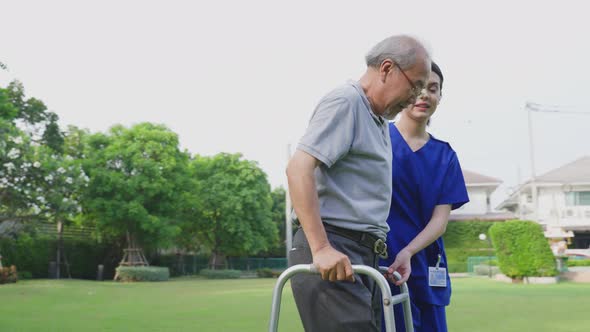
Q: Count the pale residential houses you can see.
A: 2